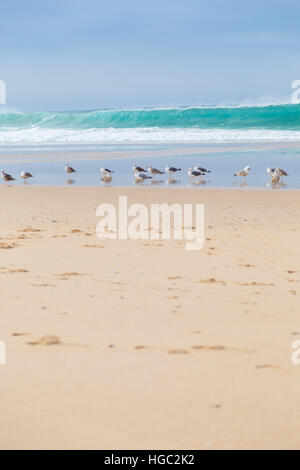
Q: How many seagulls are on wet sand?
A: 15